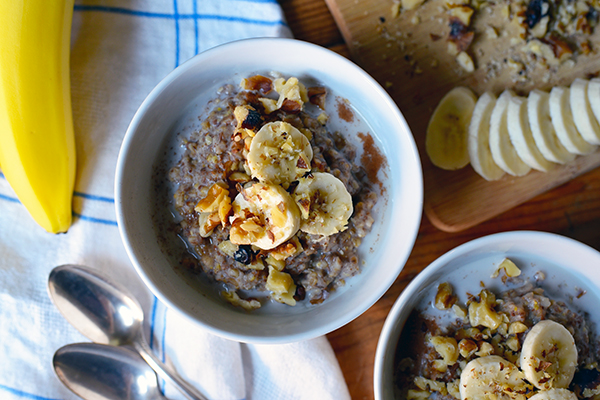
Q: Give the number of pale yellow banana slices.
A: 14